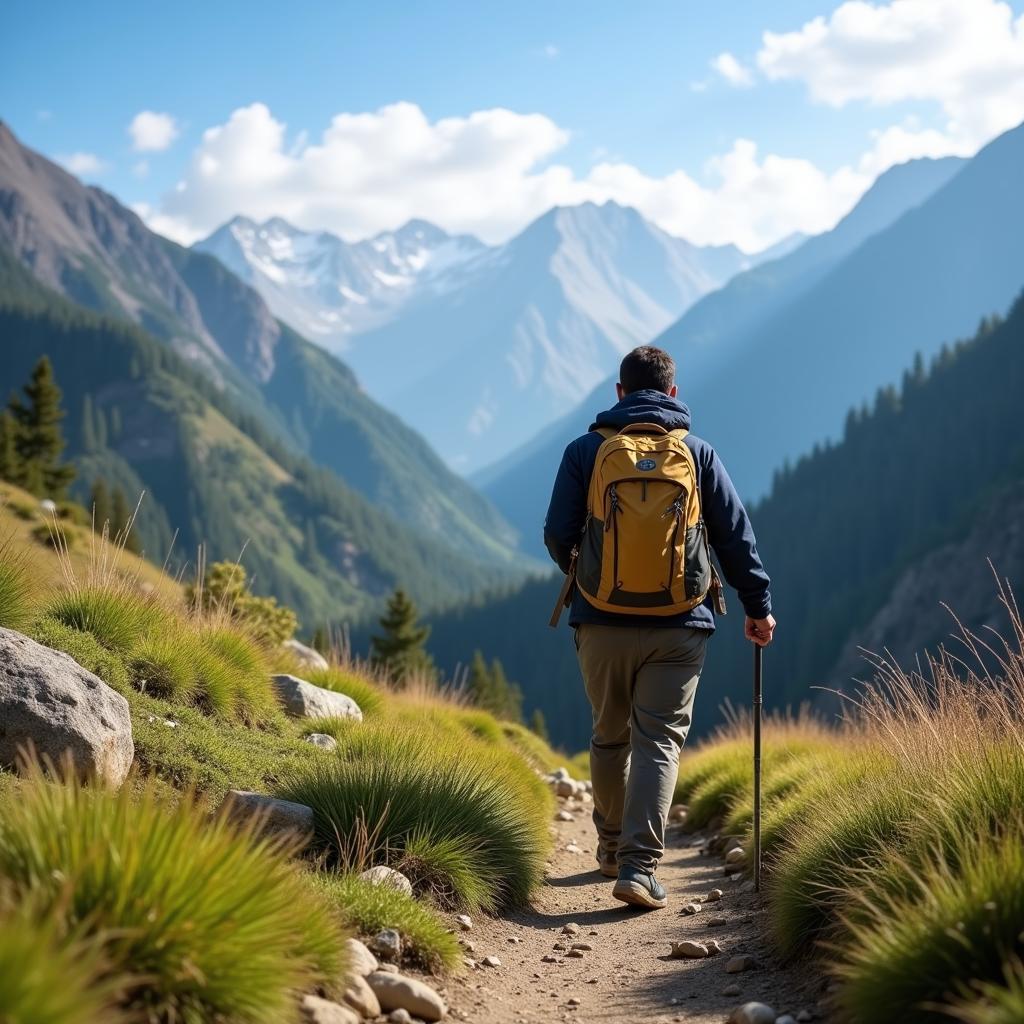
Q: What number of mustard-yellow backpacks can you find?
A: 1